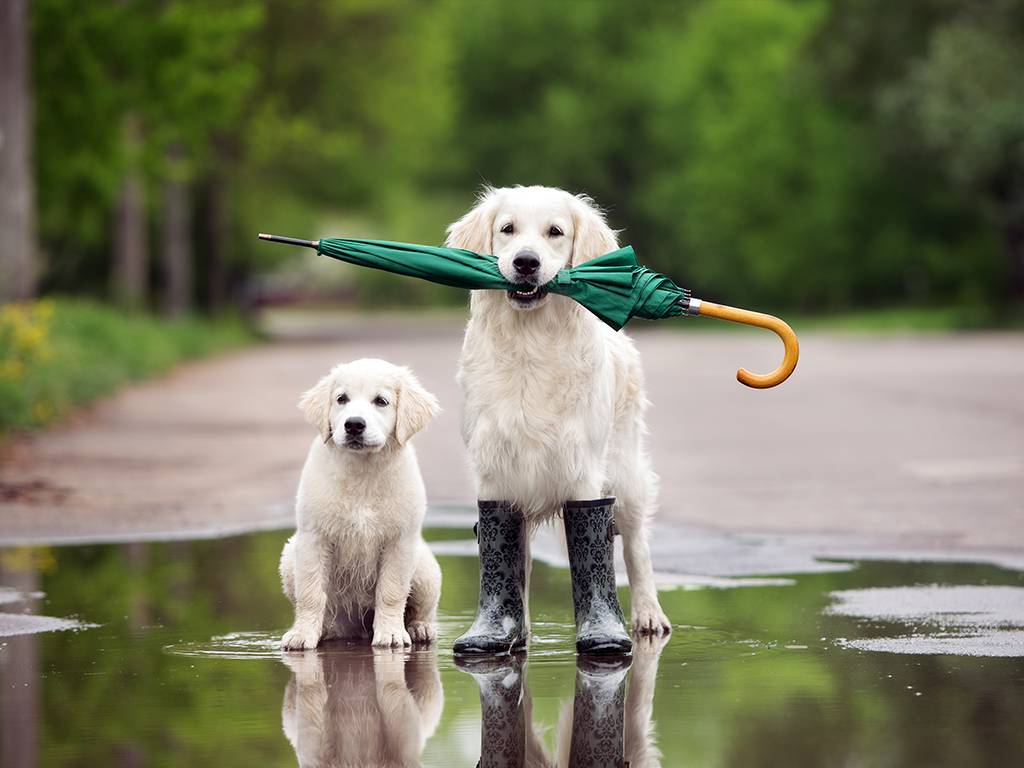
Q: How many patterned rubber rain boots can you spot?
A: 2